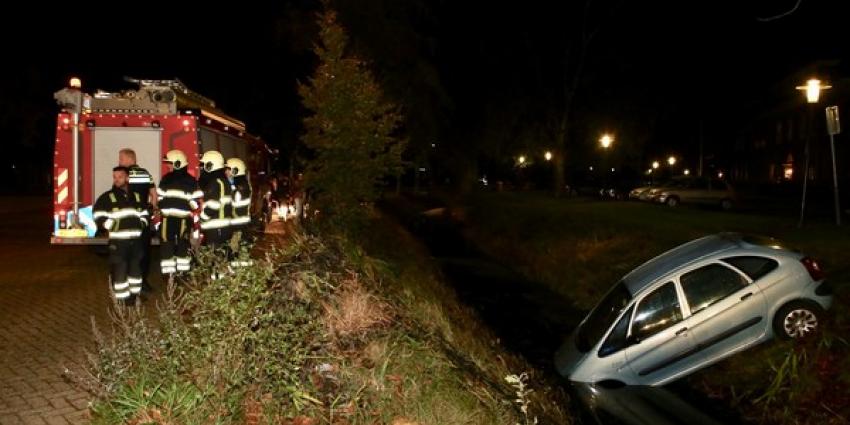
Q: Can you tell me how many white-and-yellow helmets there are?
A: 3